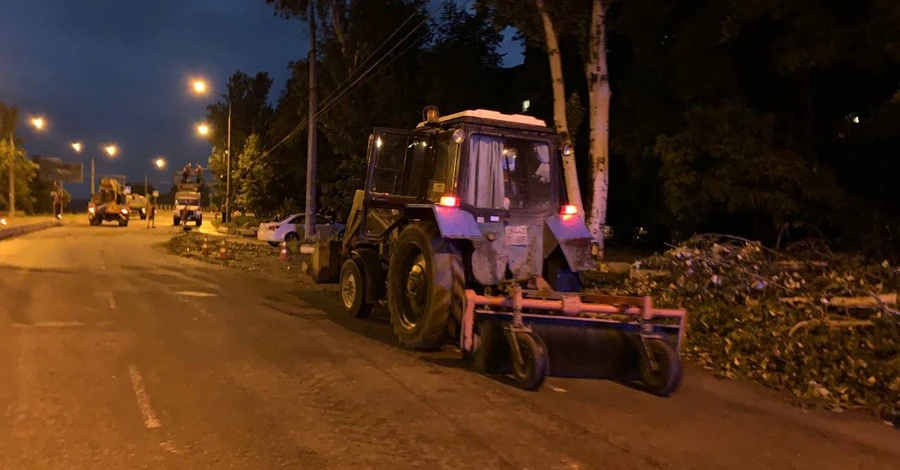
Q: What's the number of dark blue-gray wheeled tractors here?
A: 1